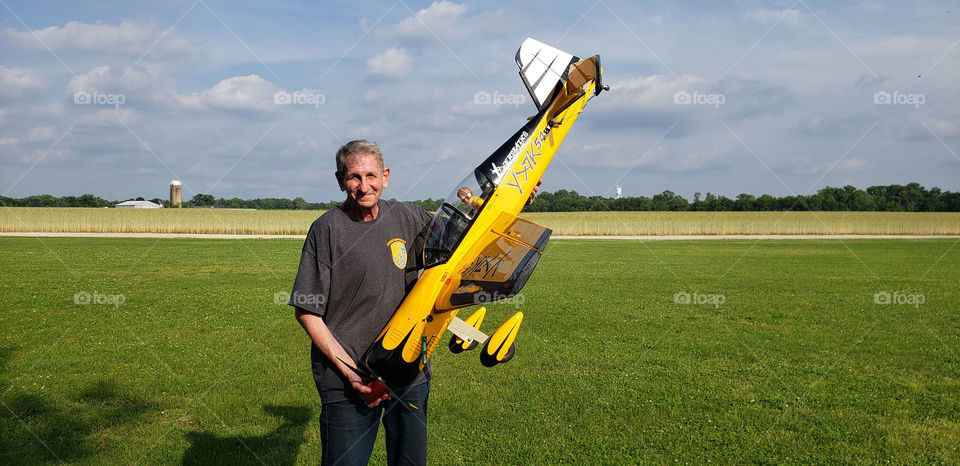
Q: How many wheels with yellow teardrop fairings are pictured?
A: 2